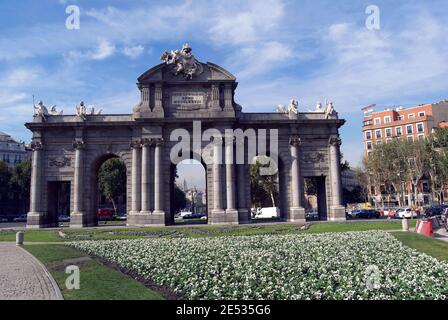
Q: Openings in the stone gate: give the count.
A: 5